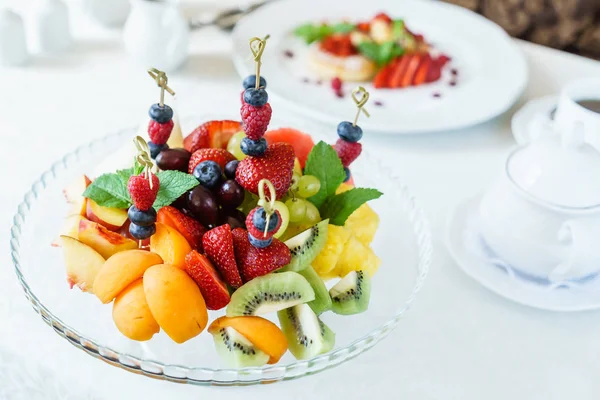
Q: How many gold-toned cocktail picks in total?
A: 5